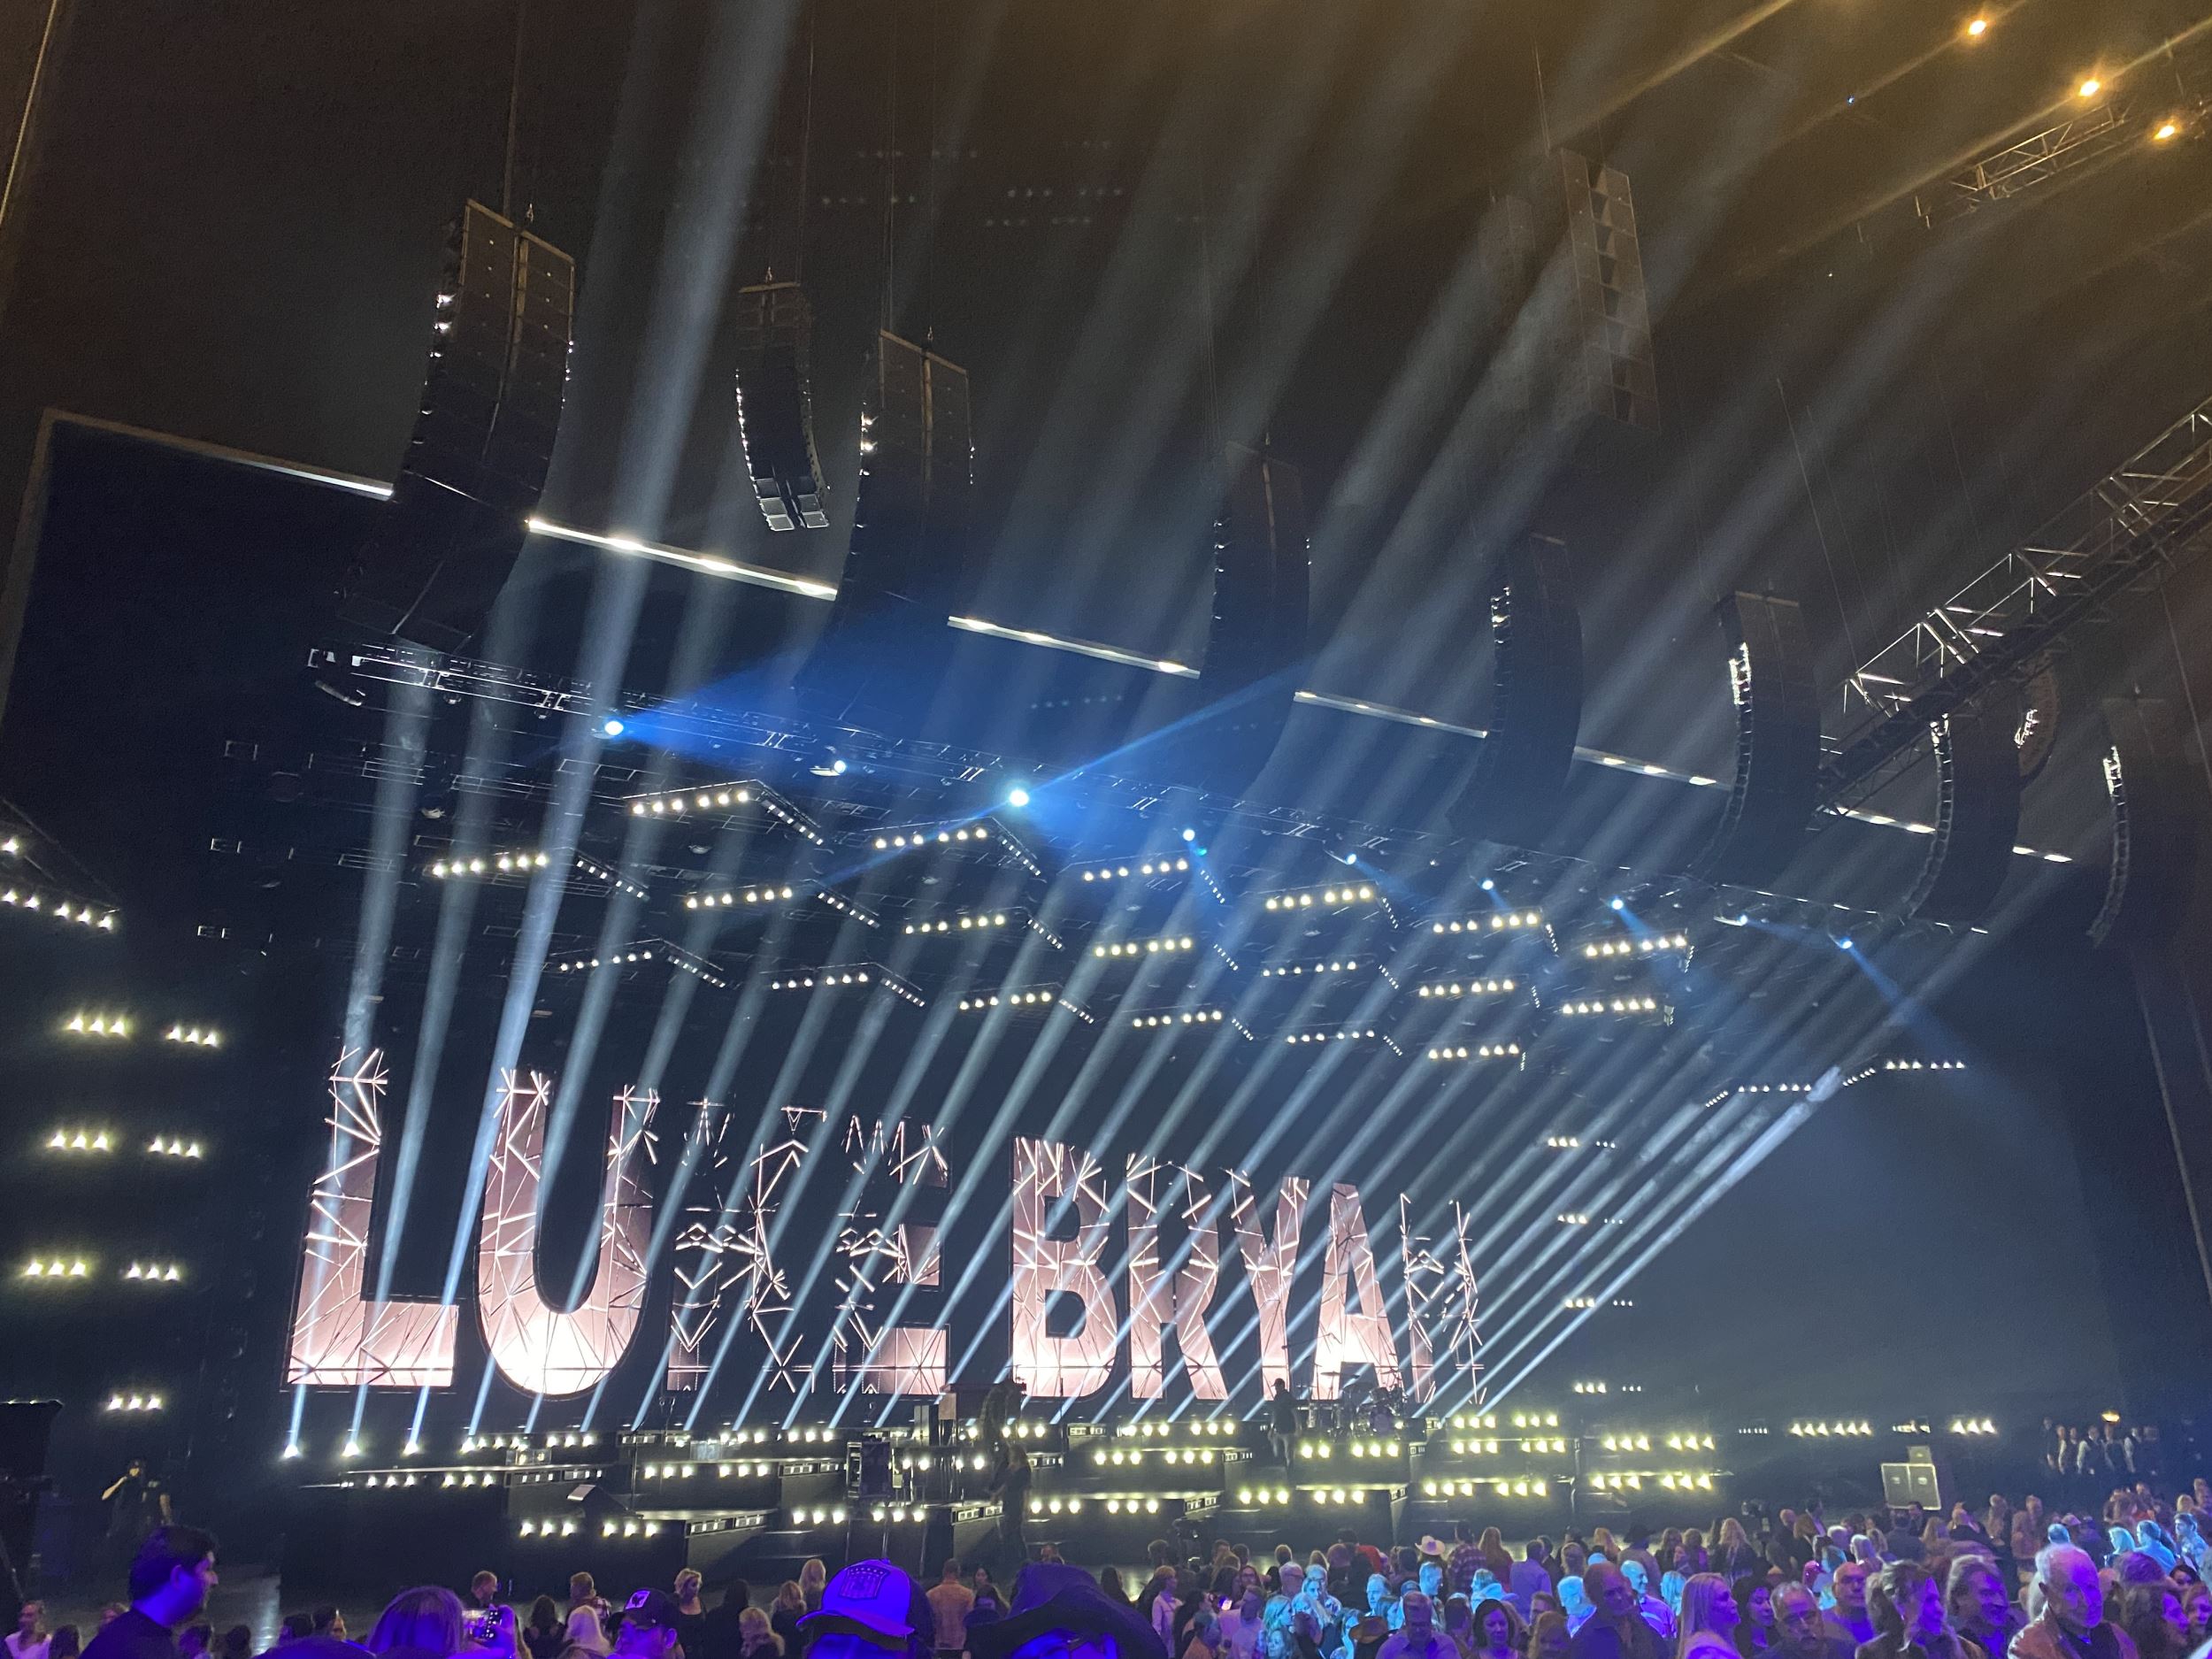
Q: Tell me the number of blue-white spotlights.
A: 9